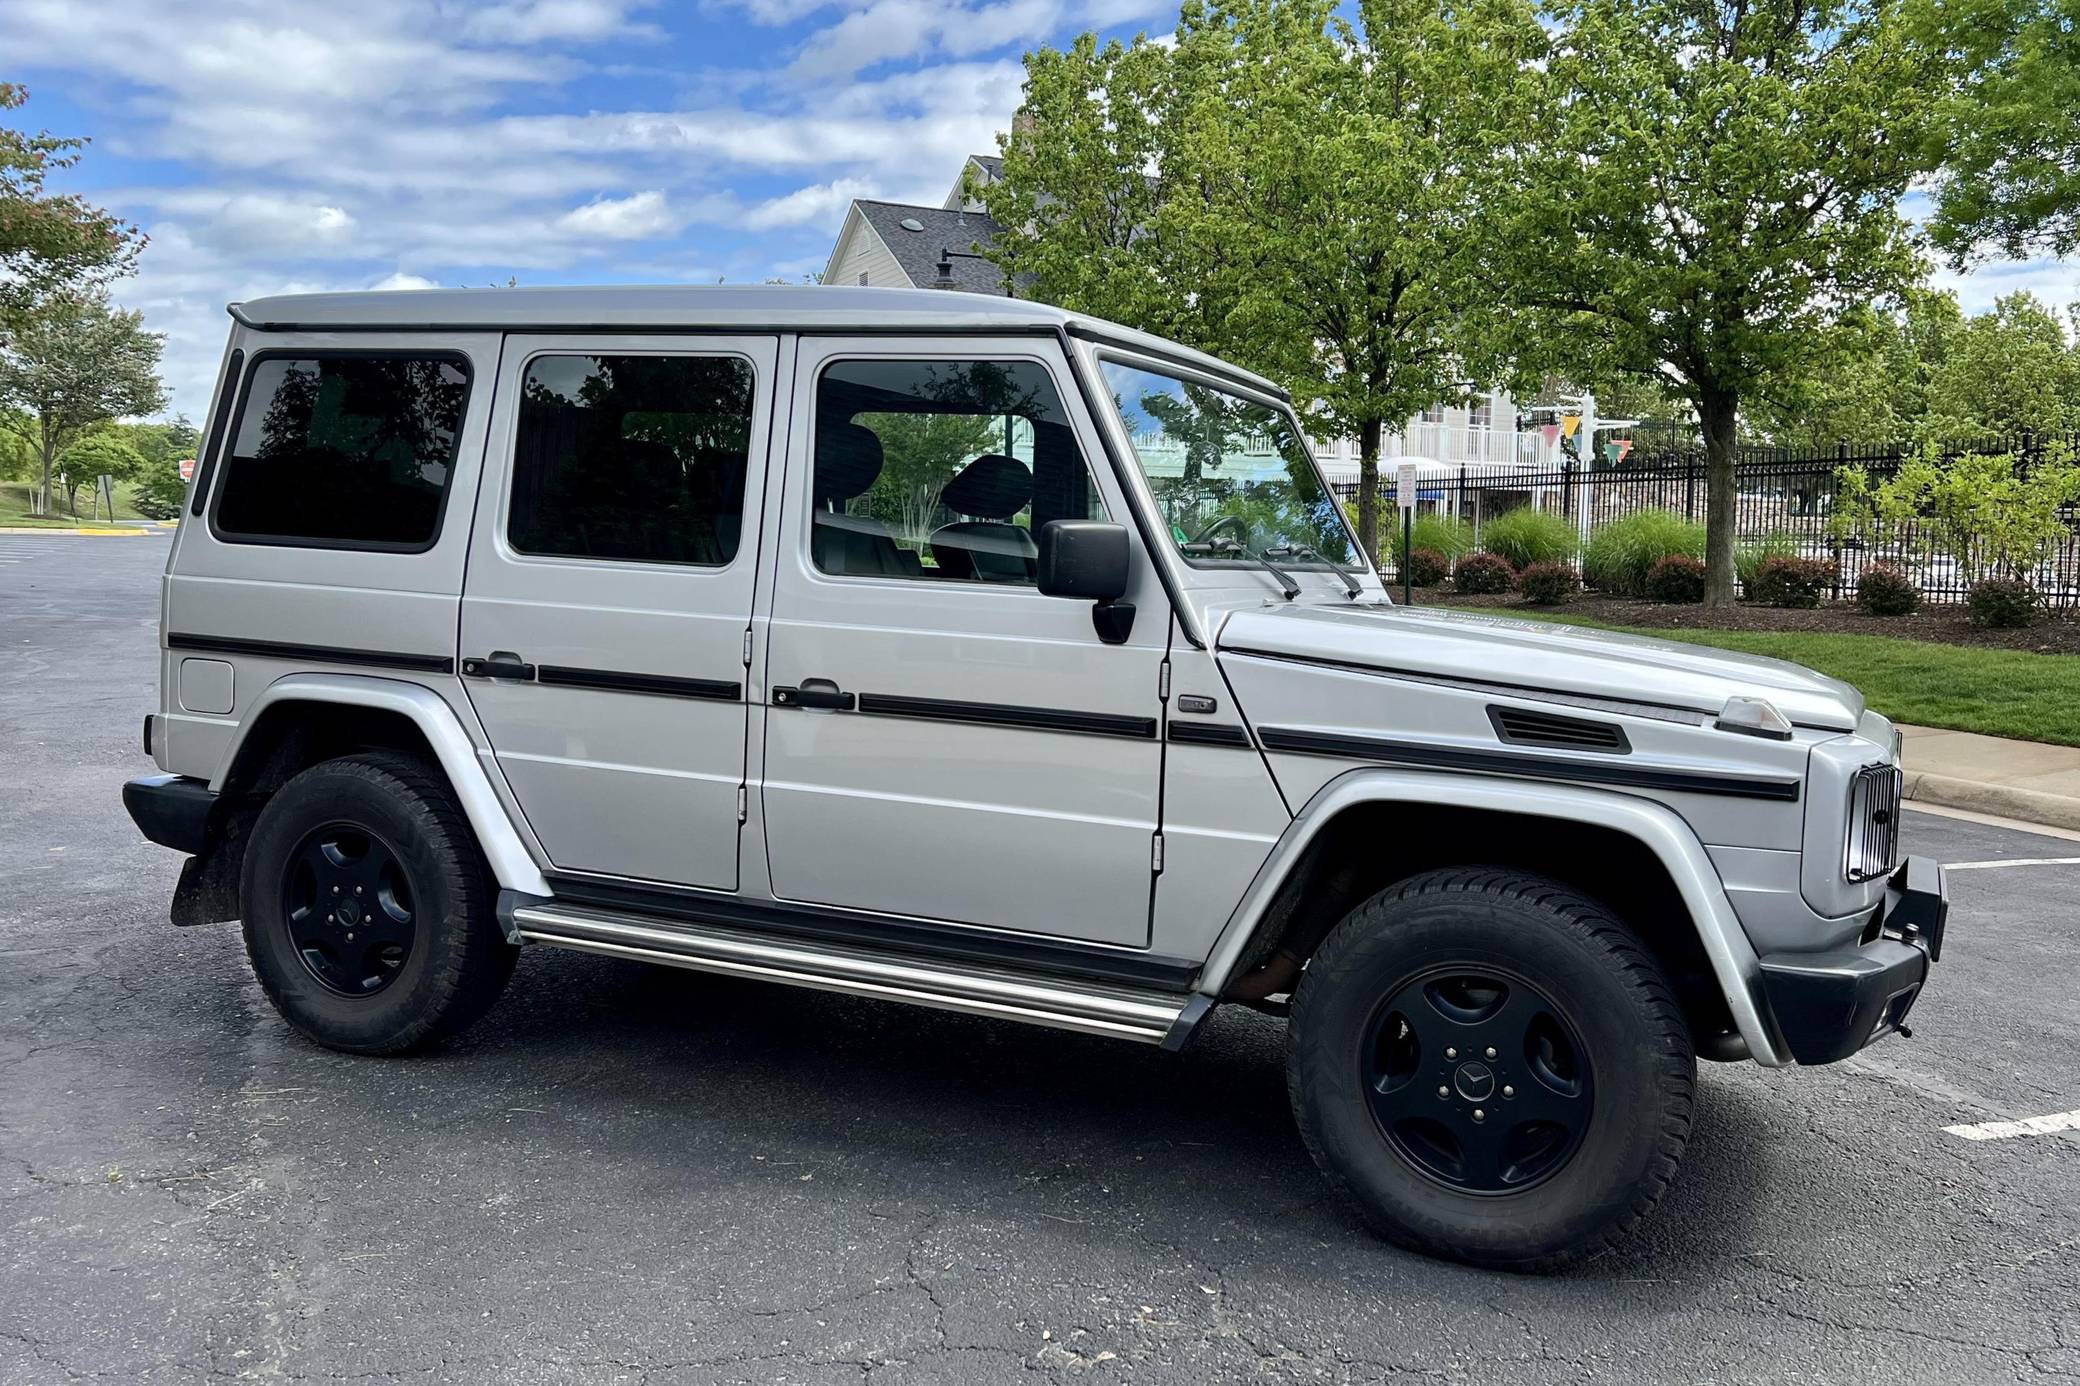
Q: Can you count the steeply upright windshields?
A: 1